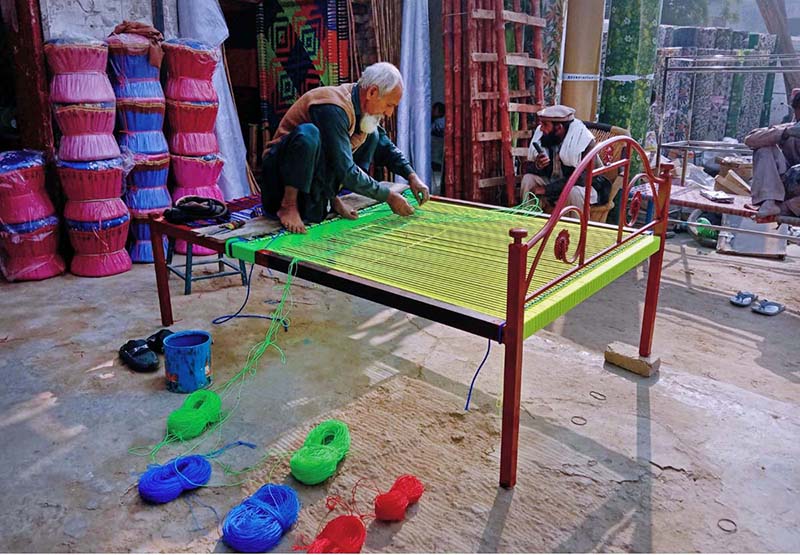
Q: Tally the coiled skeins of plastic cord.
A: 6